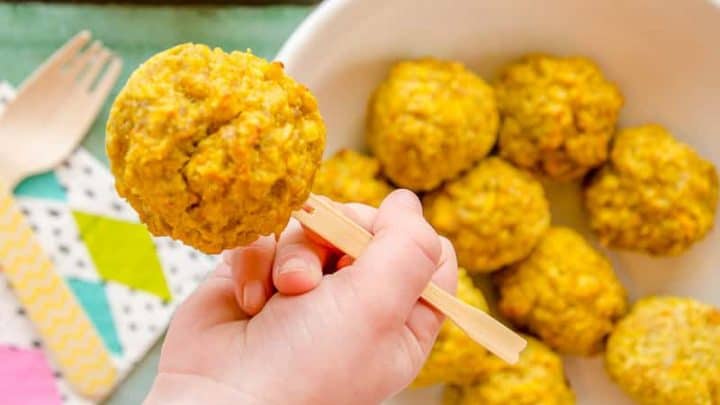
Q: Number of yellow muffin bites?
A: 10